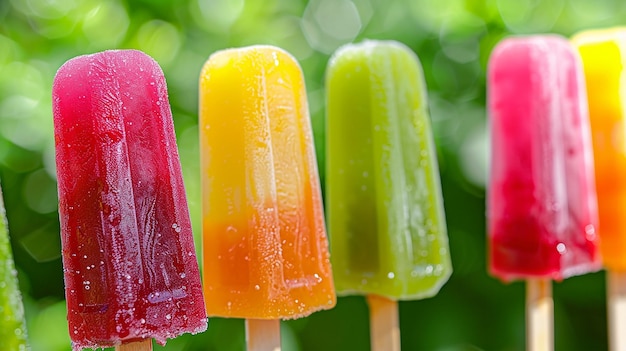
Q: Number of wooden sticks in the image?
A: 5